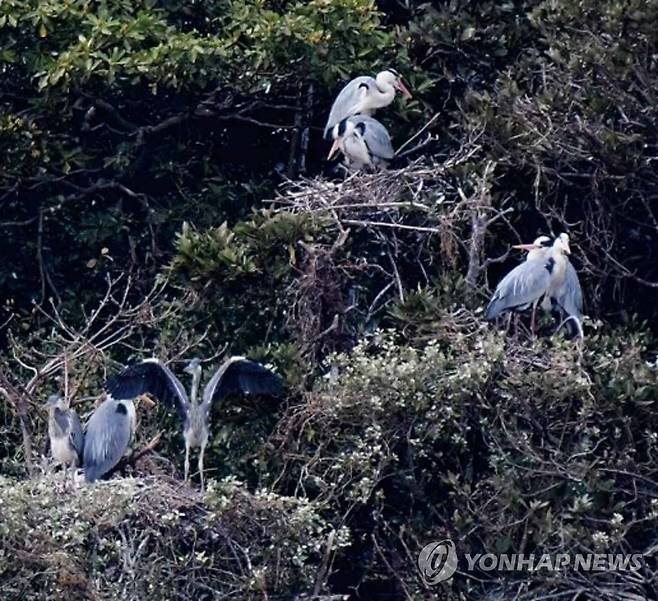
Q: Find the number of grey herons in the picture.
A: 7